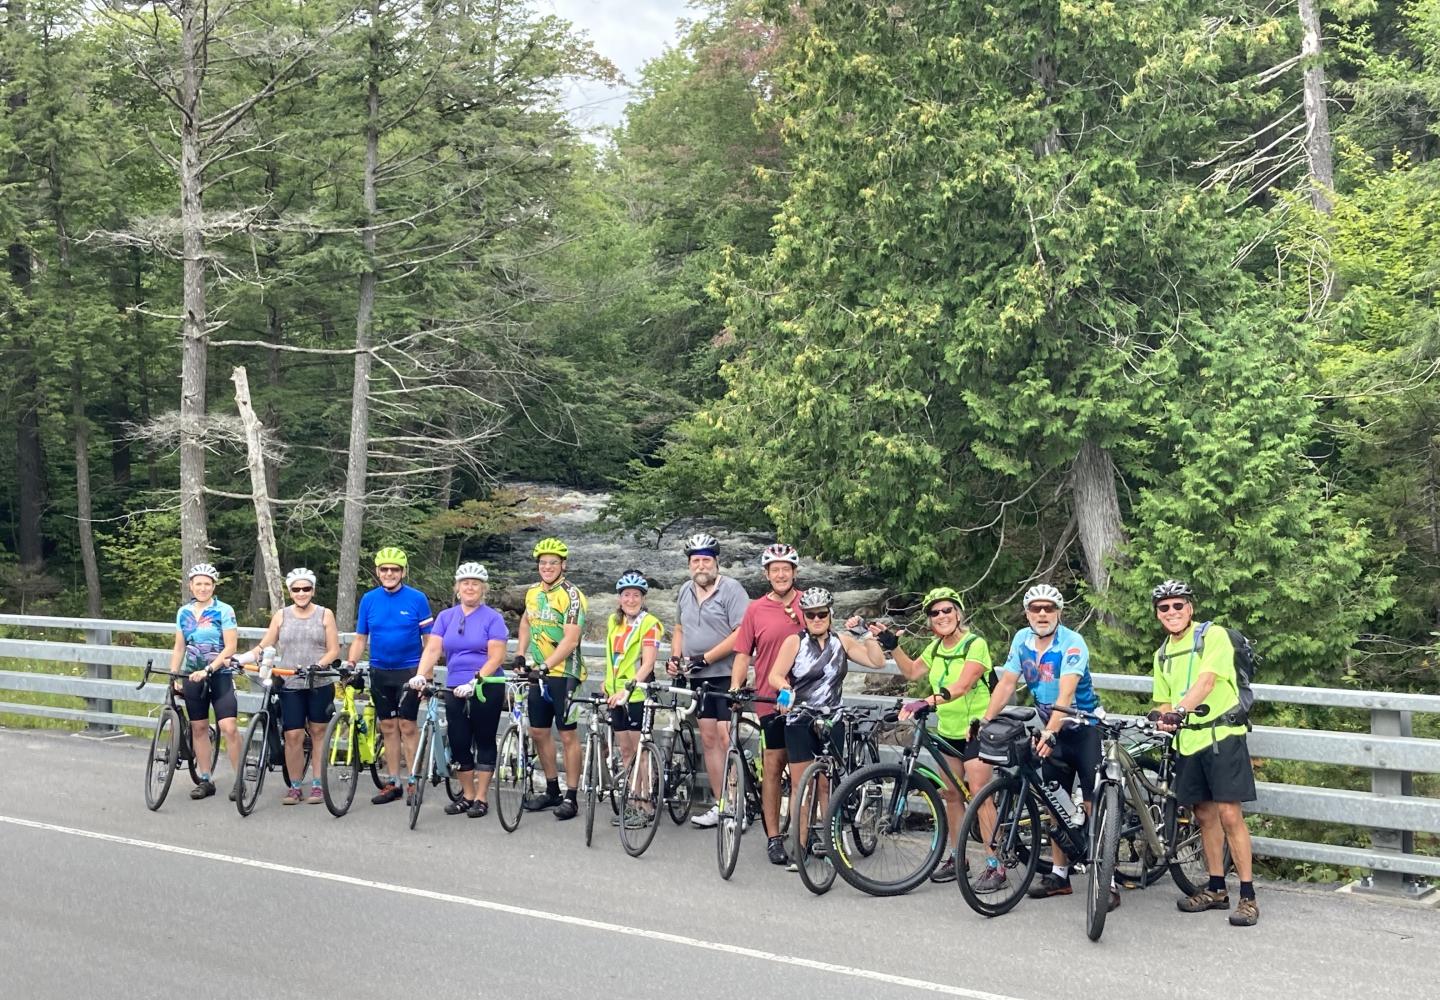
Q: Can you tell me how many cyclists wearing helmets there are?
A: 12